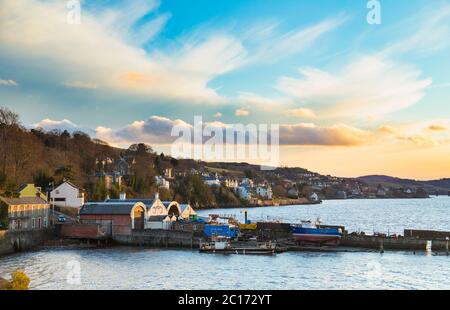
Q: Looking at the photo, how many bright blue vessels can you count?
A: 2